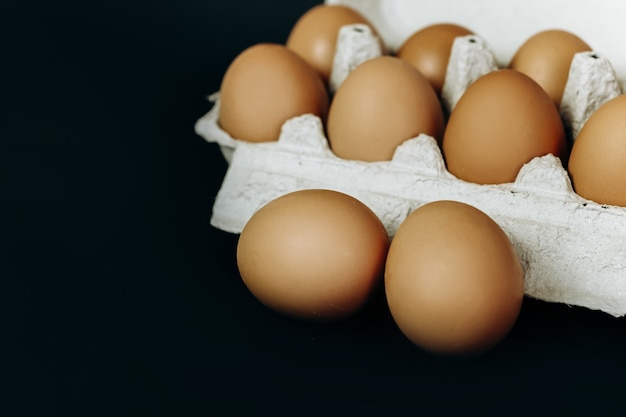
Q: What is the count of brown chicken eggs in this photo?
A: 9